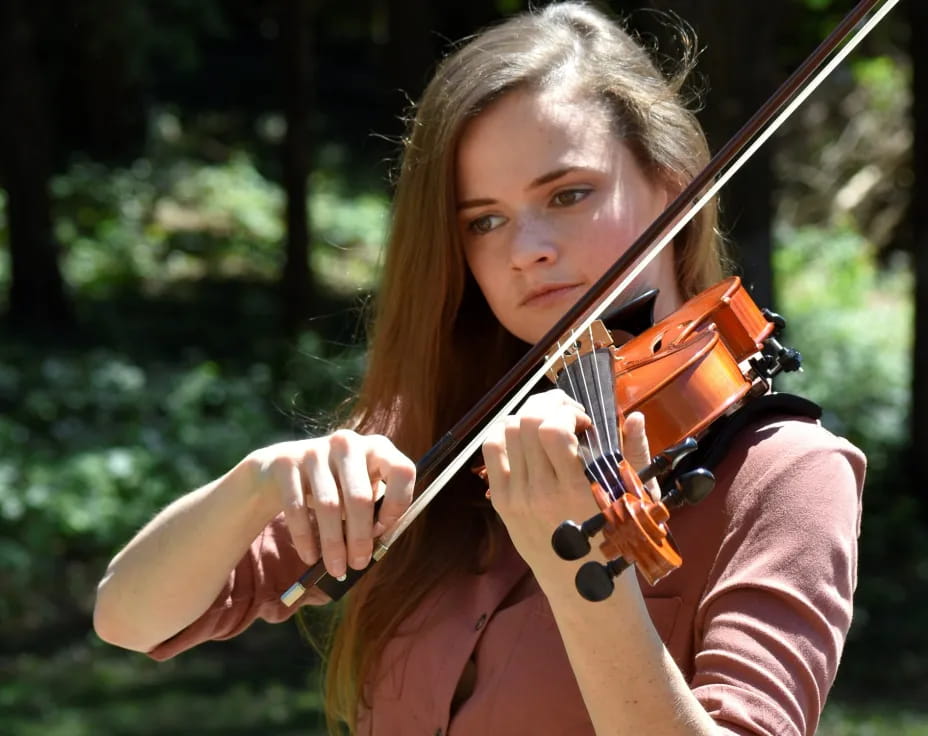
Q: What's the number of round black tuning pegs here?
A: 4